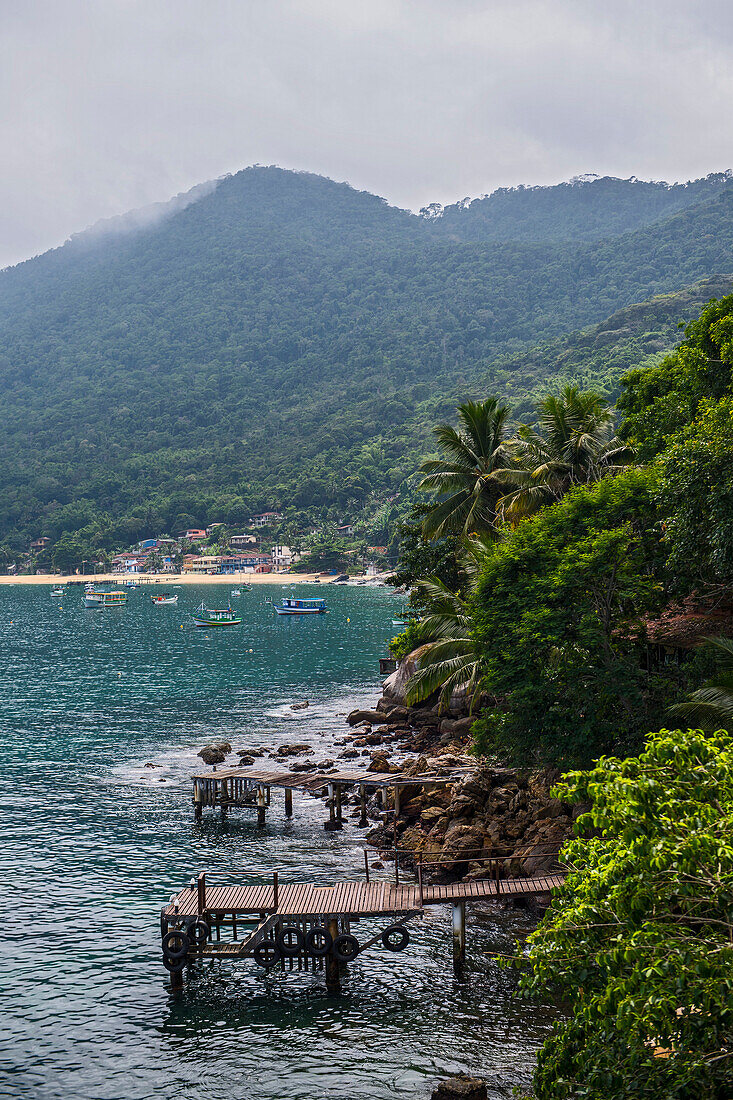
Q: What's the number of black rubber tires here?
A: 8